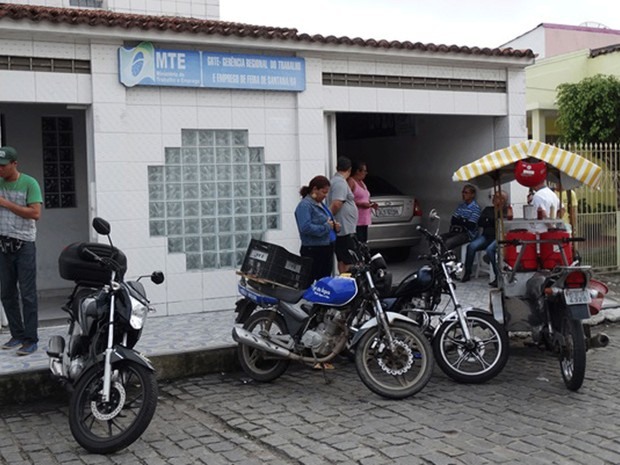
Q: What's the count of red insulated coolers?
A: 2